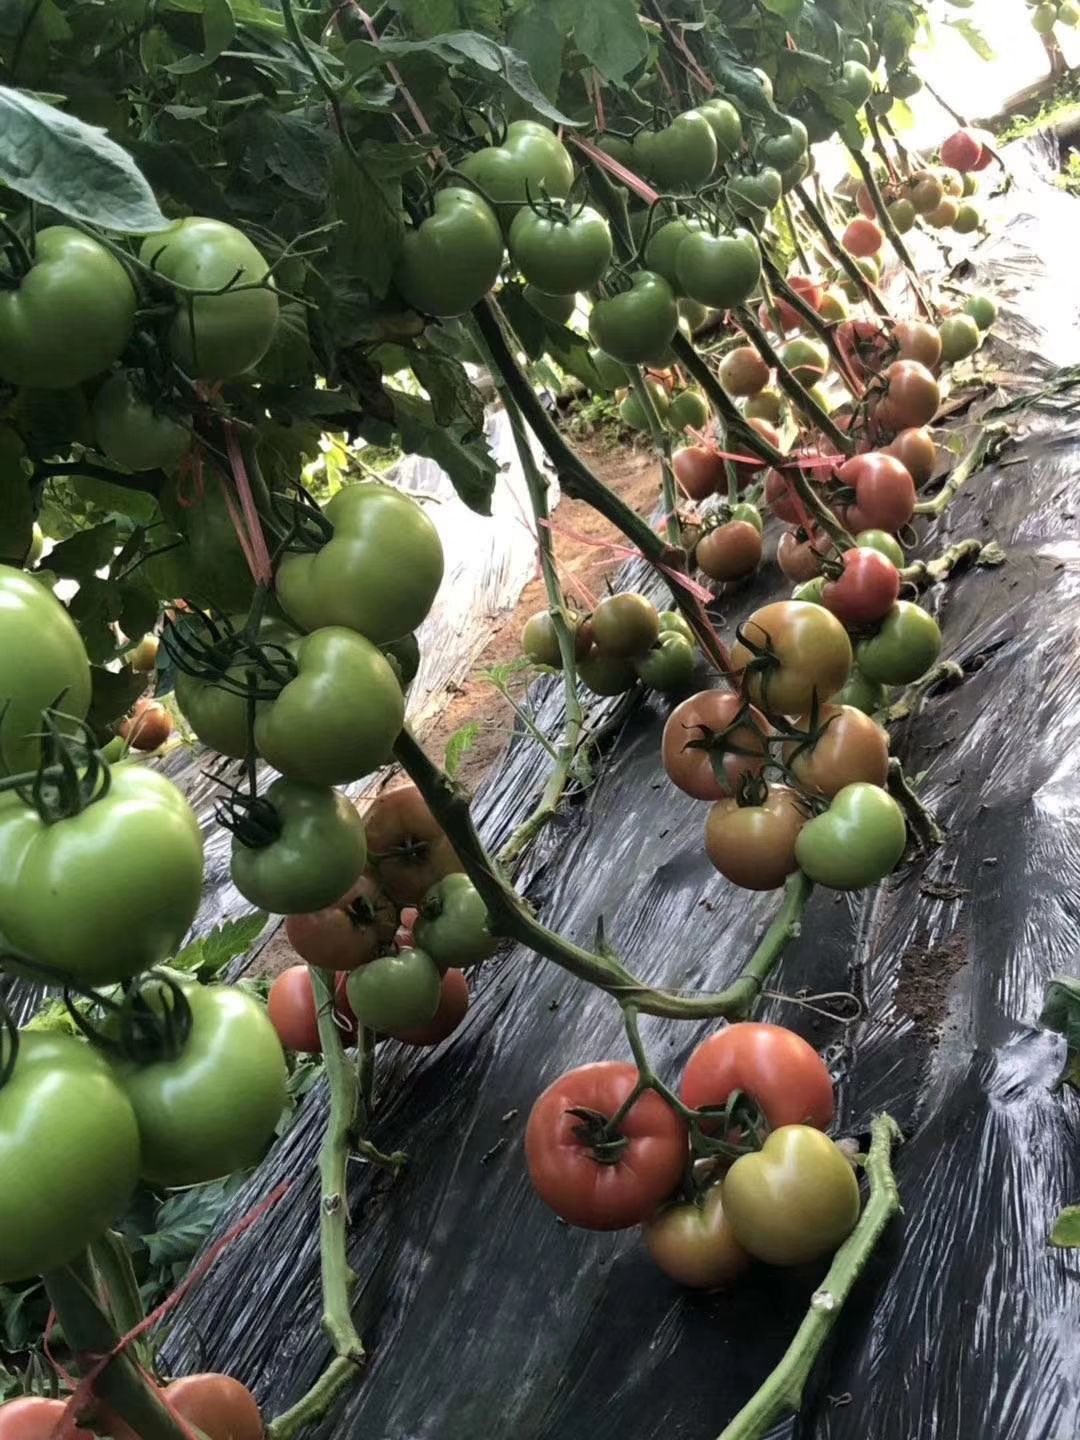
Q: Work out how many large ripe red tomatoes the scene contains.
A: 2